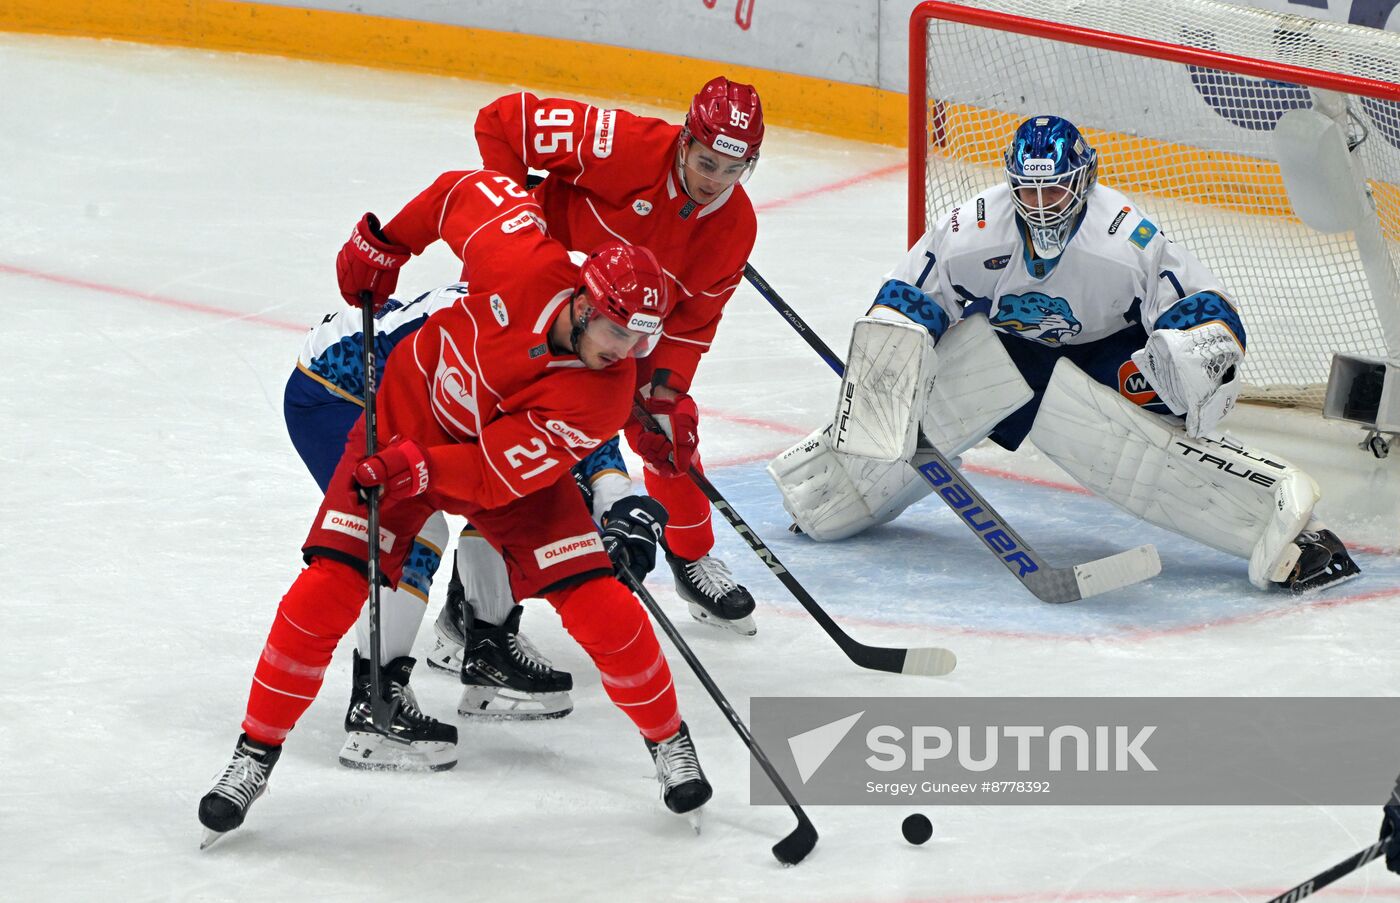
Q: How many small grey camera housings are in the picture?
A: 1